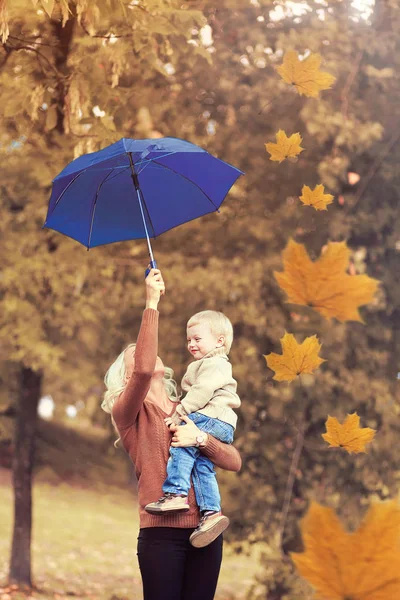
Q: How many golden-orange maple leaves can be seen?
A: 7